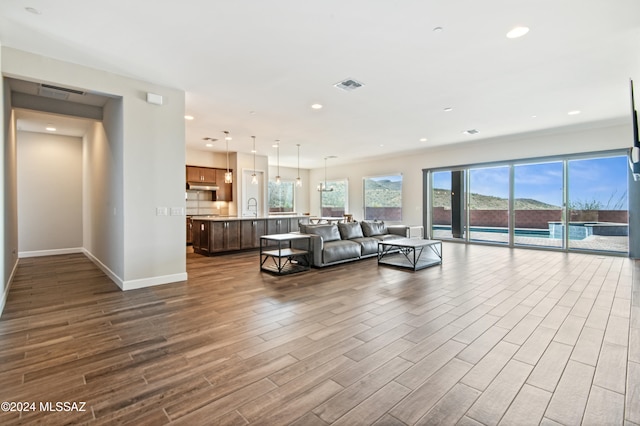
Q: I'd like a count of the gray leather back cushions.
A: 3